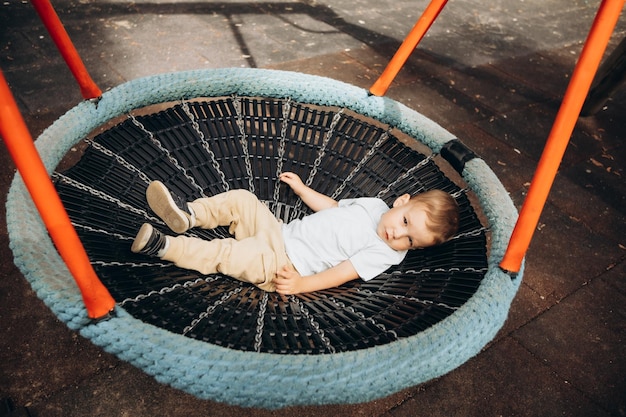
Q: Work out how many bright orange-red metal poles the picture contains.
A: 4